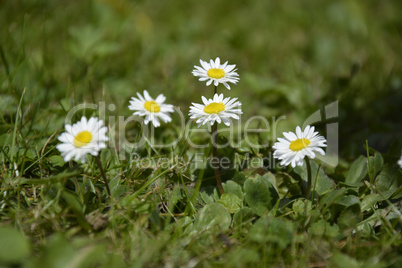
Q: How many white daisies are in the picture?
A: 5